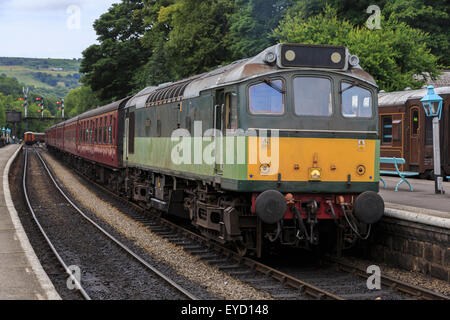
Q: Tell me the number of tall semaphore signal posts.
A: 3